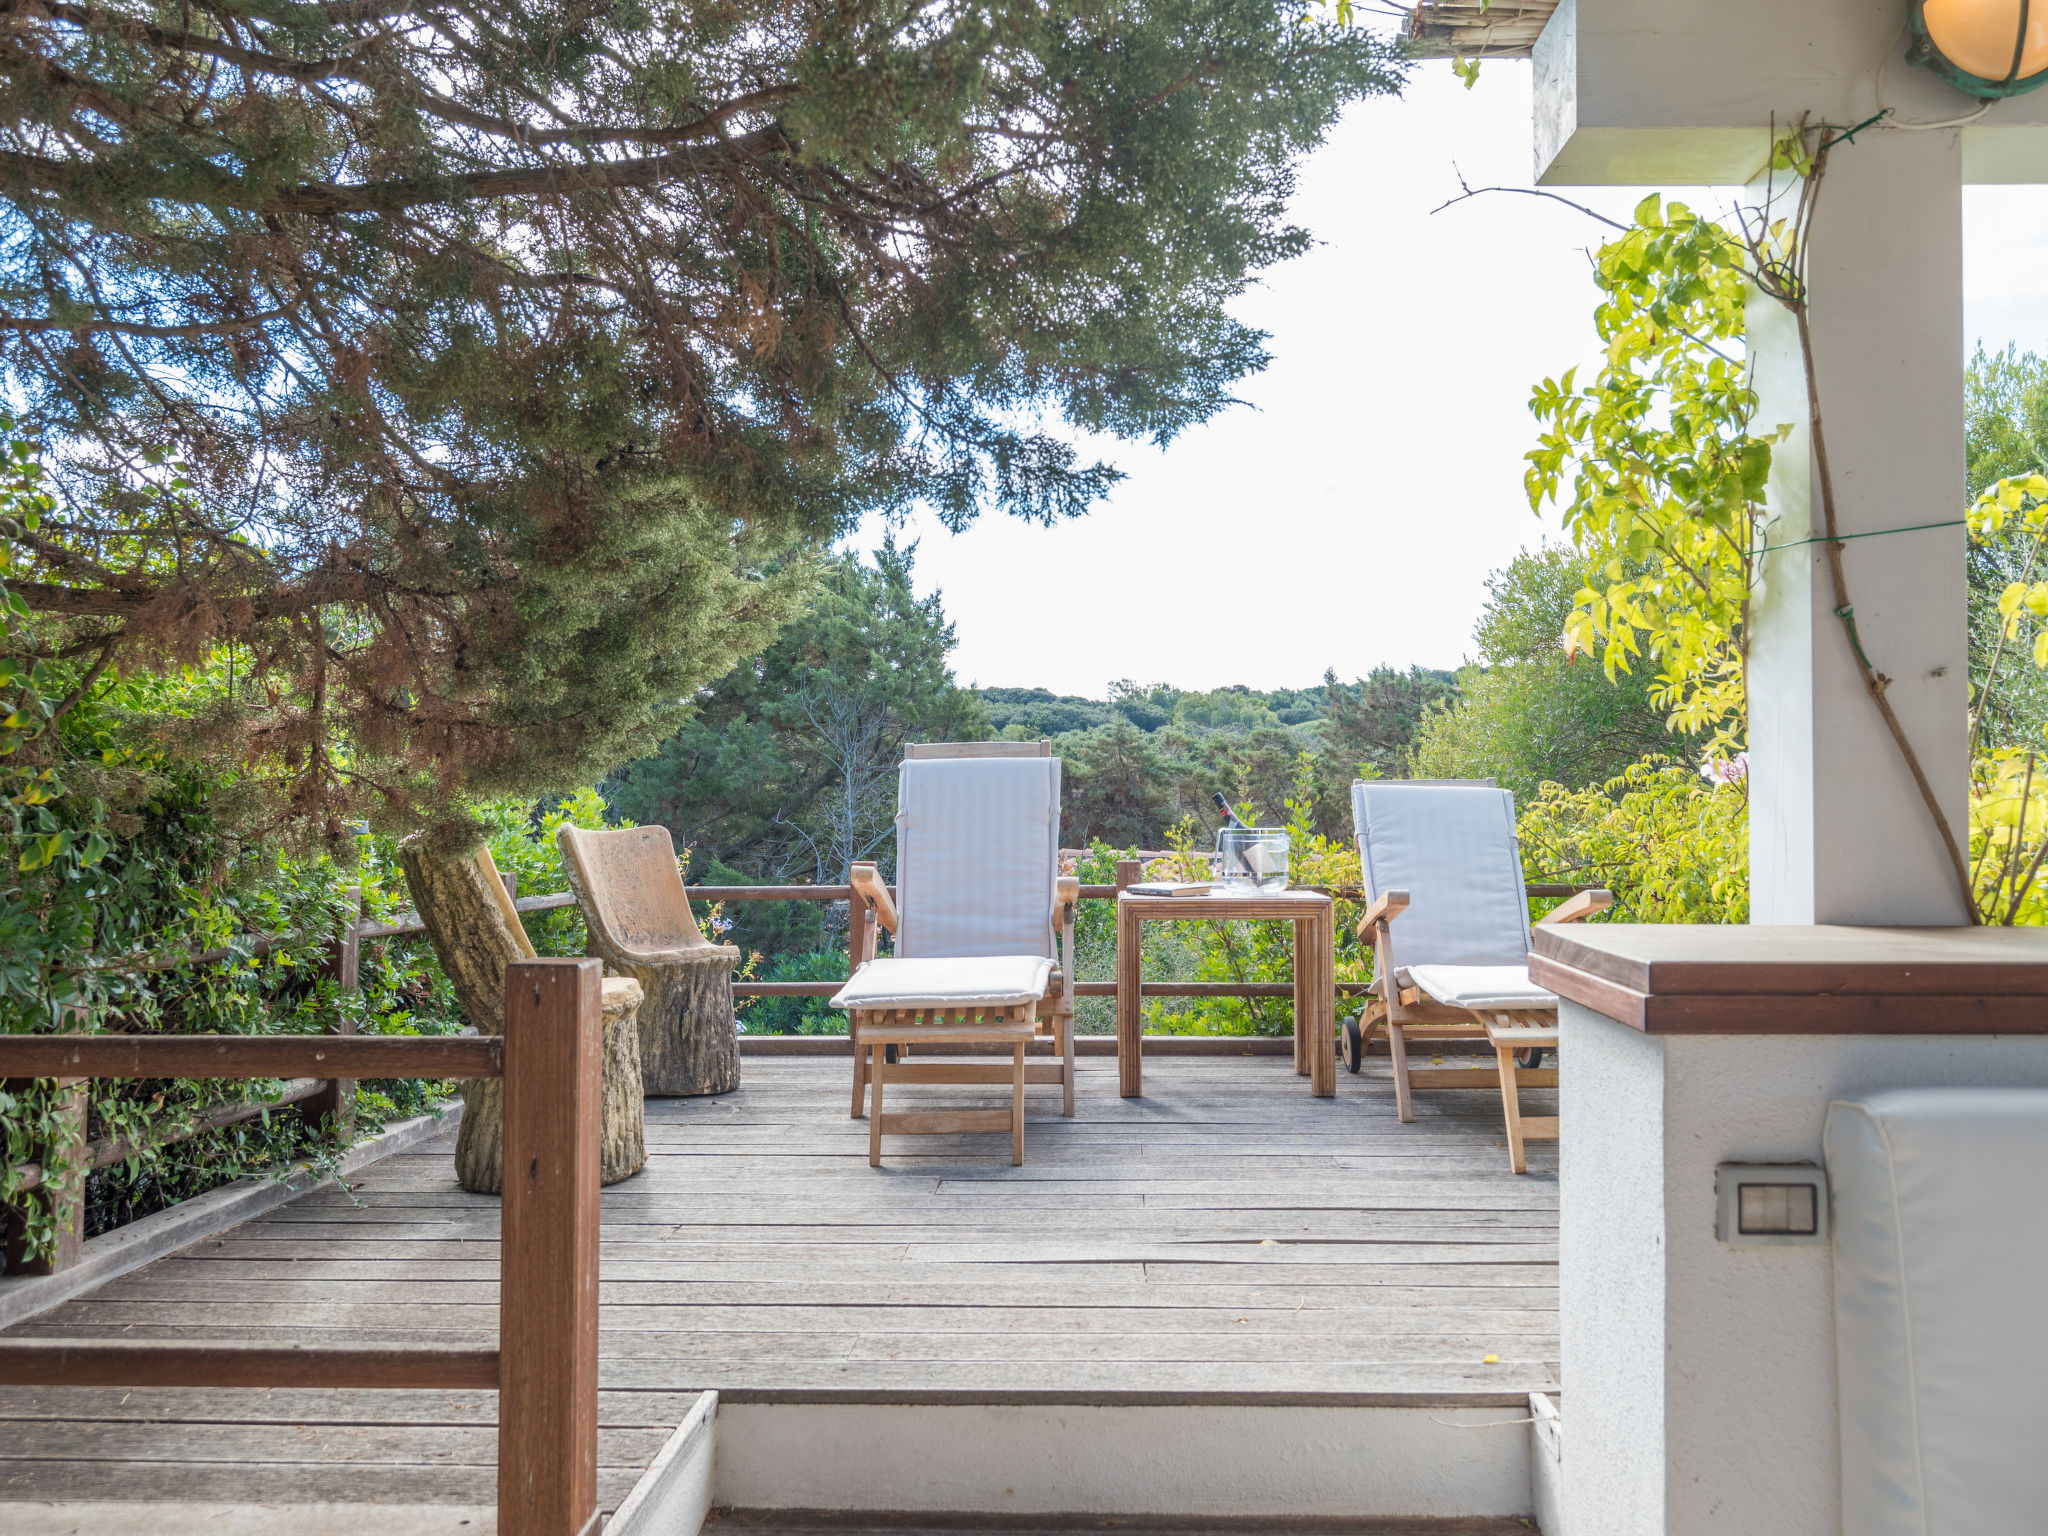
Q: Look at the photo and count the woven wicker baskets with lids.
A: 0